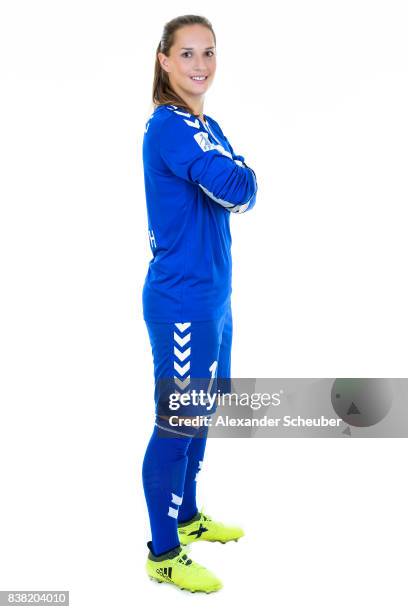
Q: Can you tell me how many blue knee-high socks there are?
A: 2